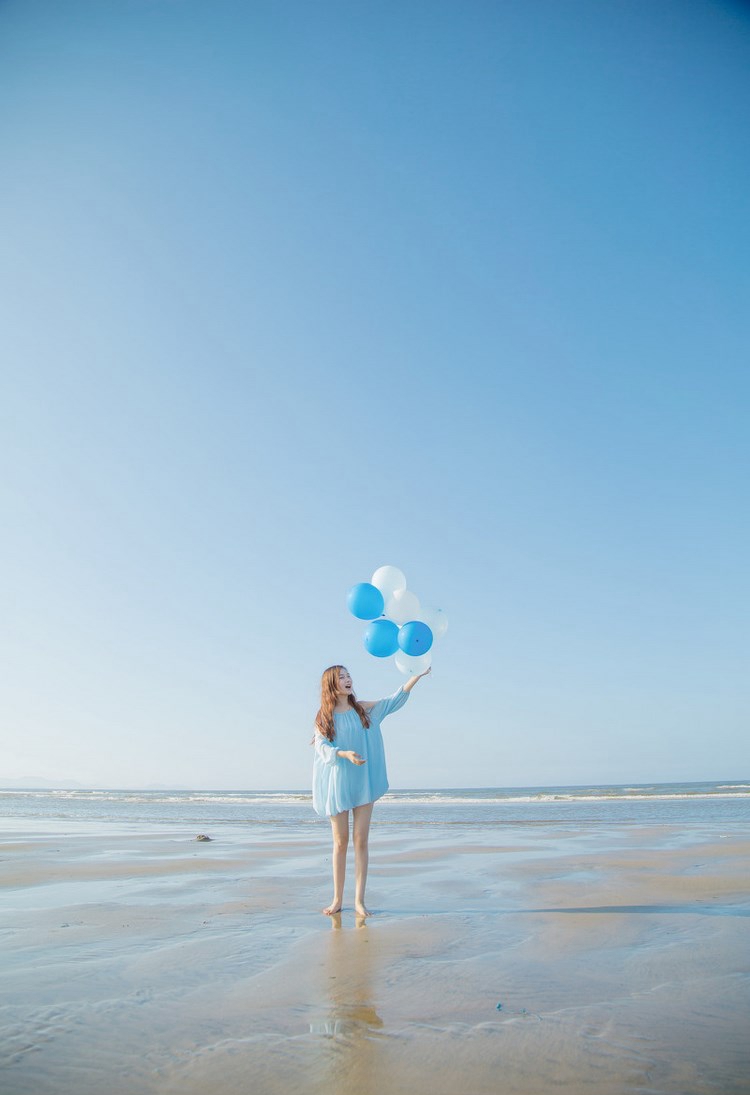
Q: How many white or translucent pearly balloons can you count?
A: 4